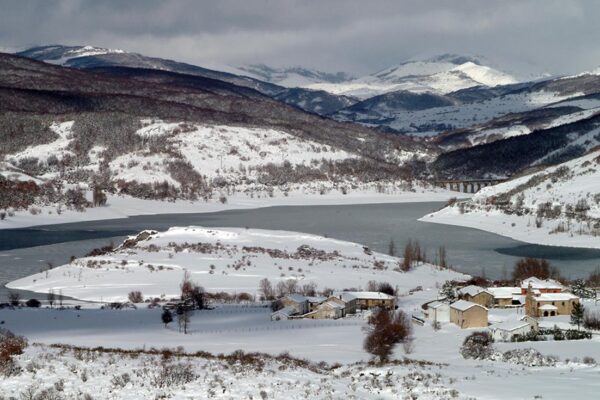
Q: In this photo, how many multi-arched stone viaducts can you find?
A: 1